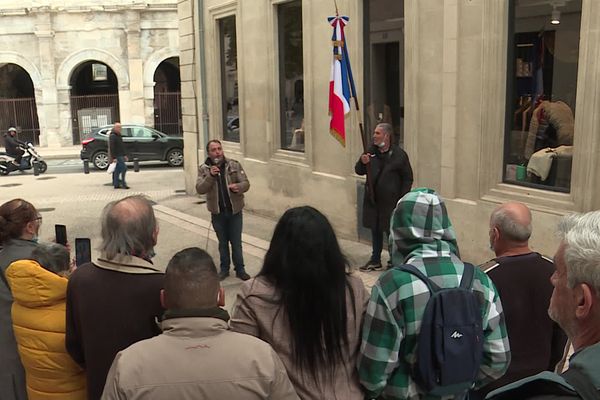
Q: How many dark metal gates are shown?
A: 3